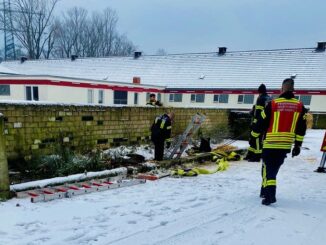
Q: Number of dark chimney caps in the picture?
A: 5